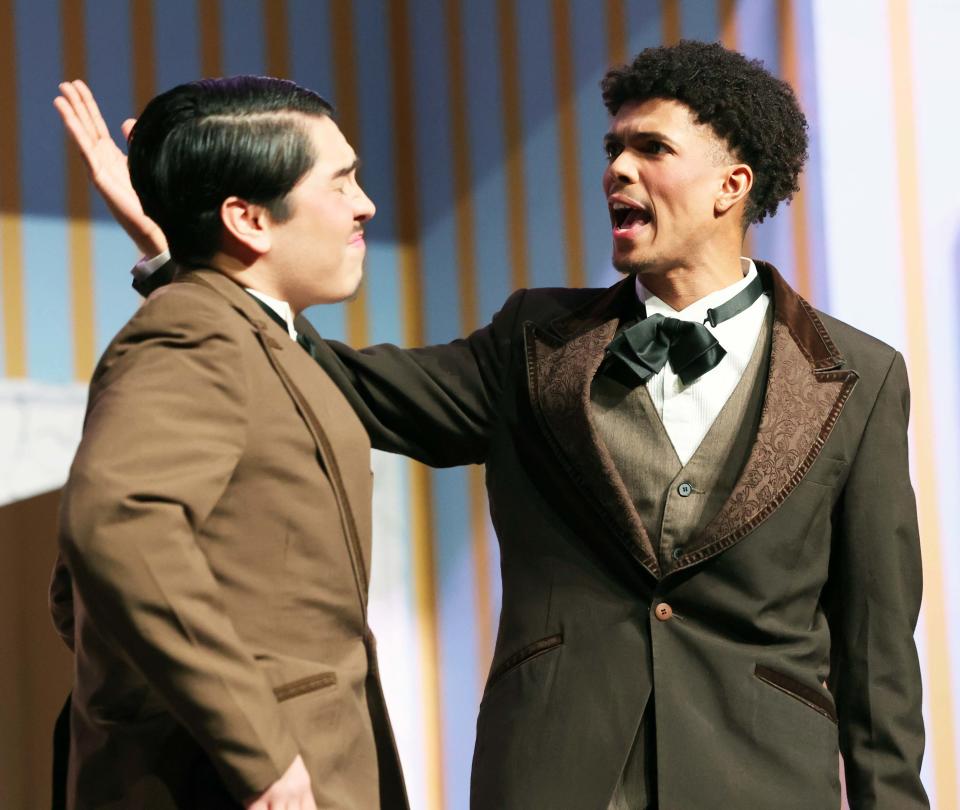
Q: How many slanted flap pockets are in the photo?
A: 3